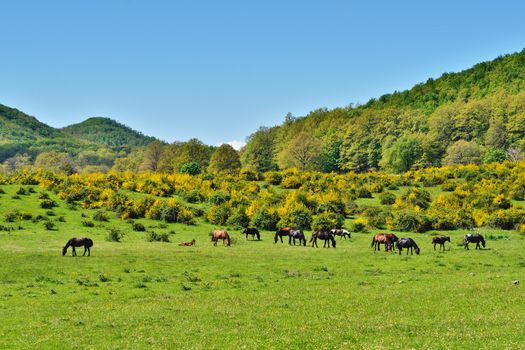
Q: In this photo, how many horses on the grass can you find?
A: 13